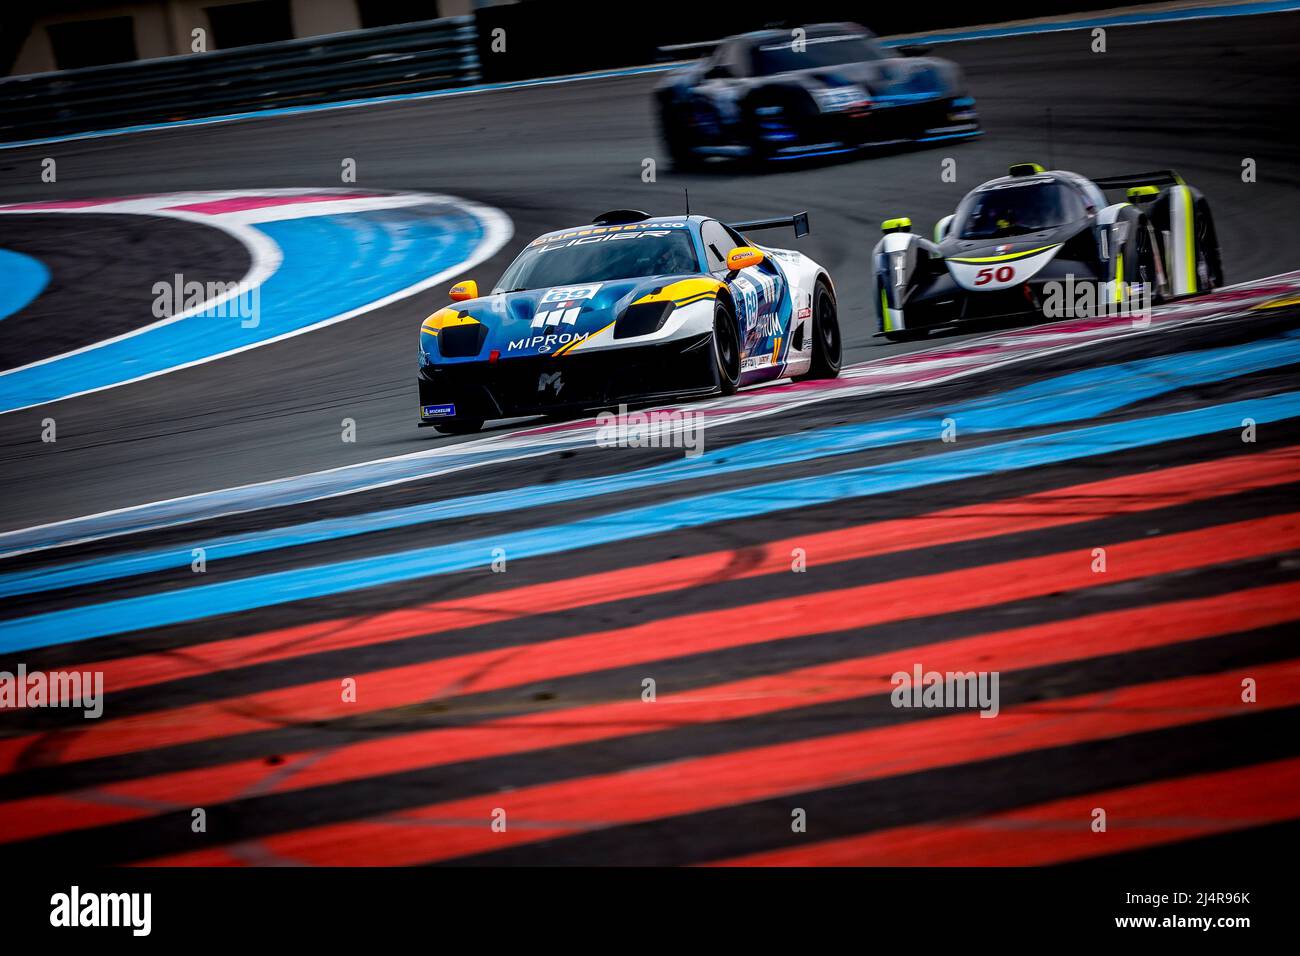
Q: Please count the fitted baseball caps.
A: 0